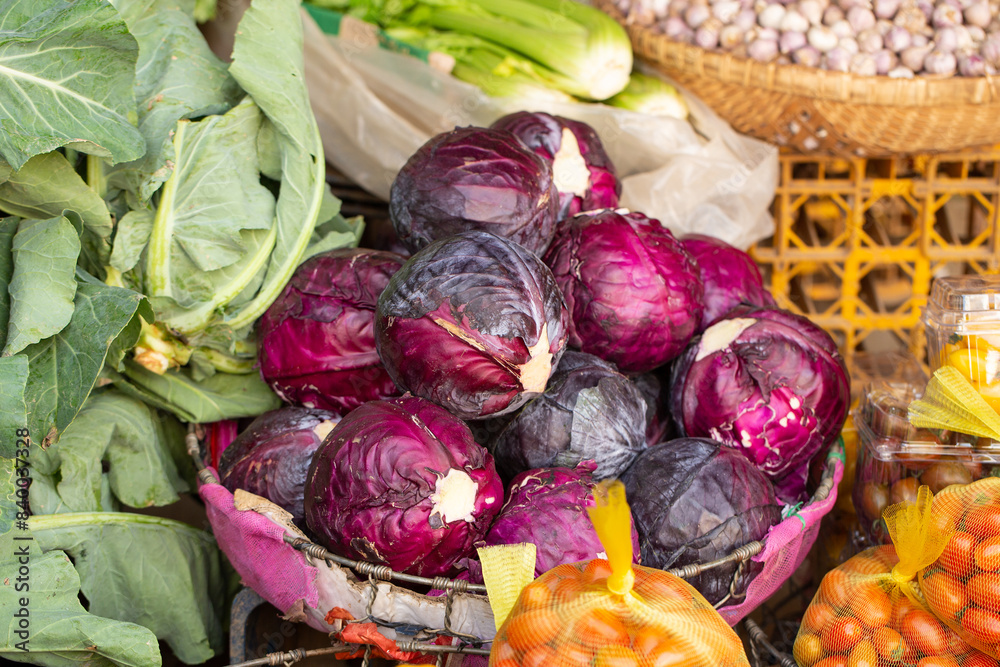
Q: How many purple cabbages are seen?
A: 12